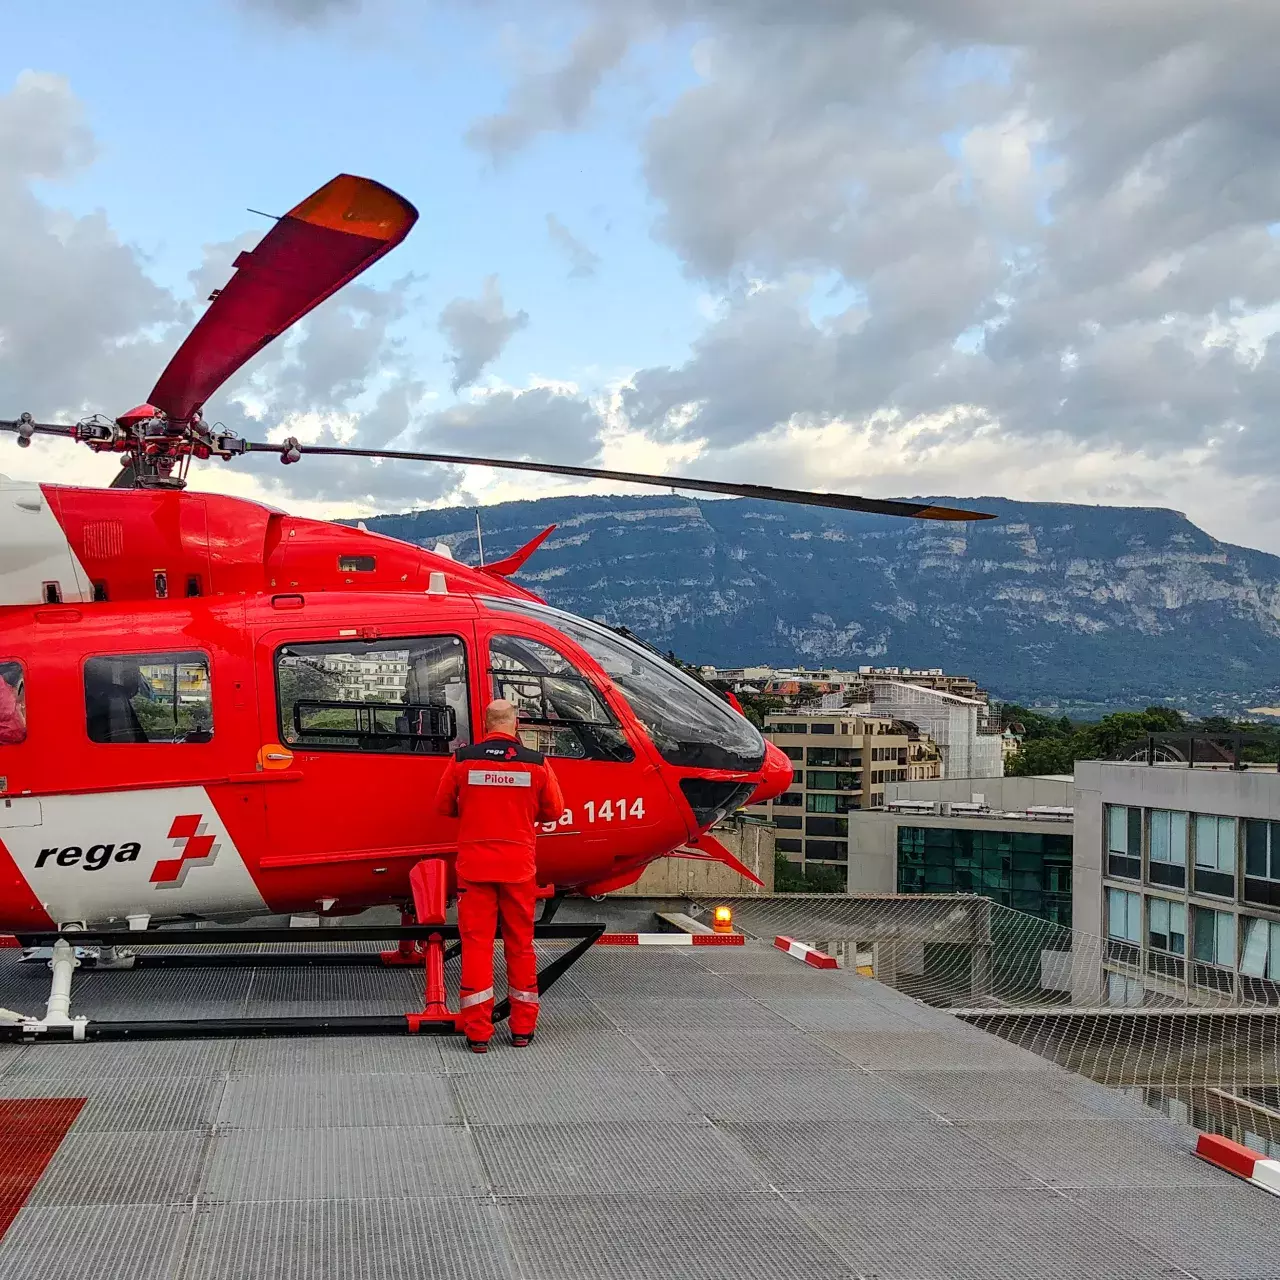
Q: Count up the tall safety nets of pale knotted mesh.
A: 1